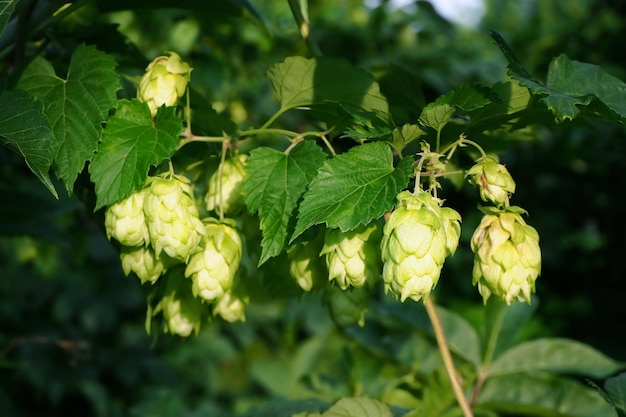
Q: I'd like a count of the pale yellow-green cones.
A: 14